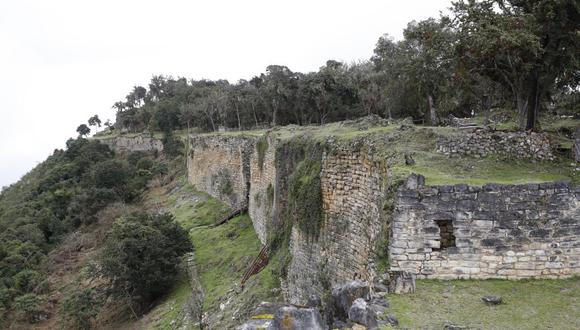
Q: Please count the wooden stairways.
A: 2